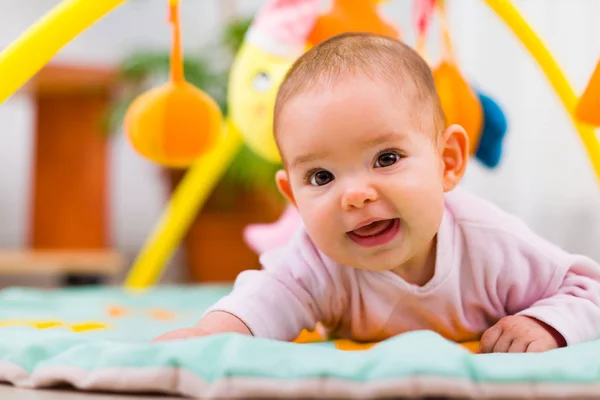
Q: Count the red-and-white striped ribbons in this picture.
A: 0